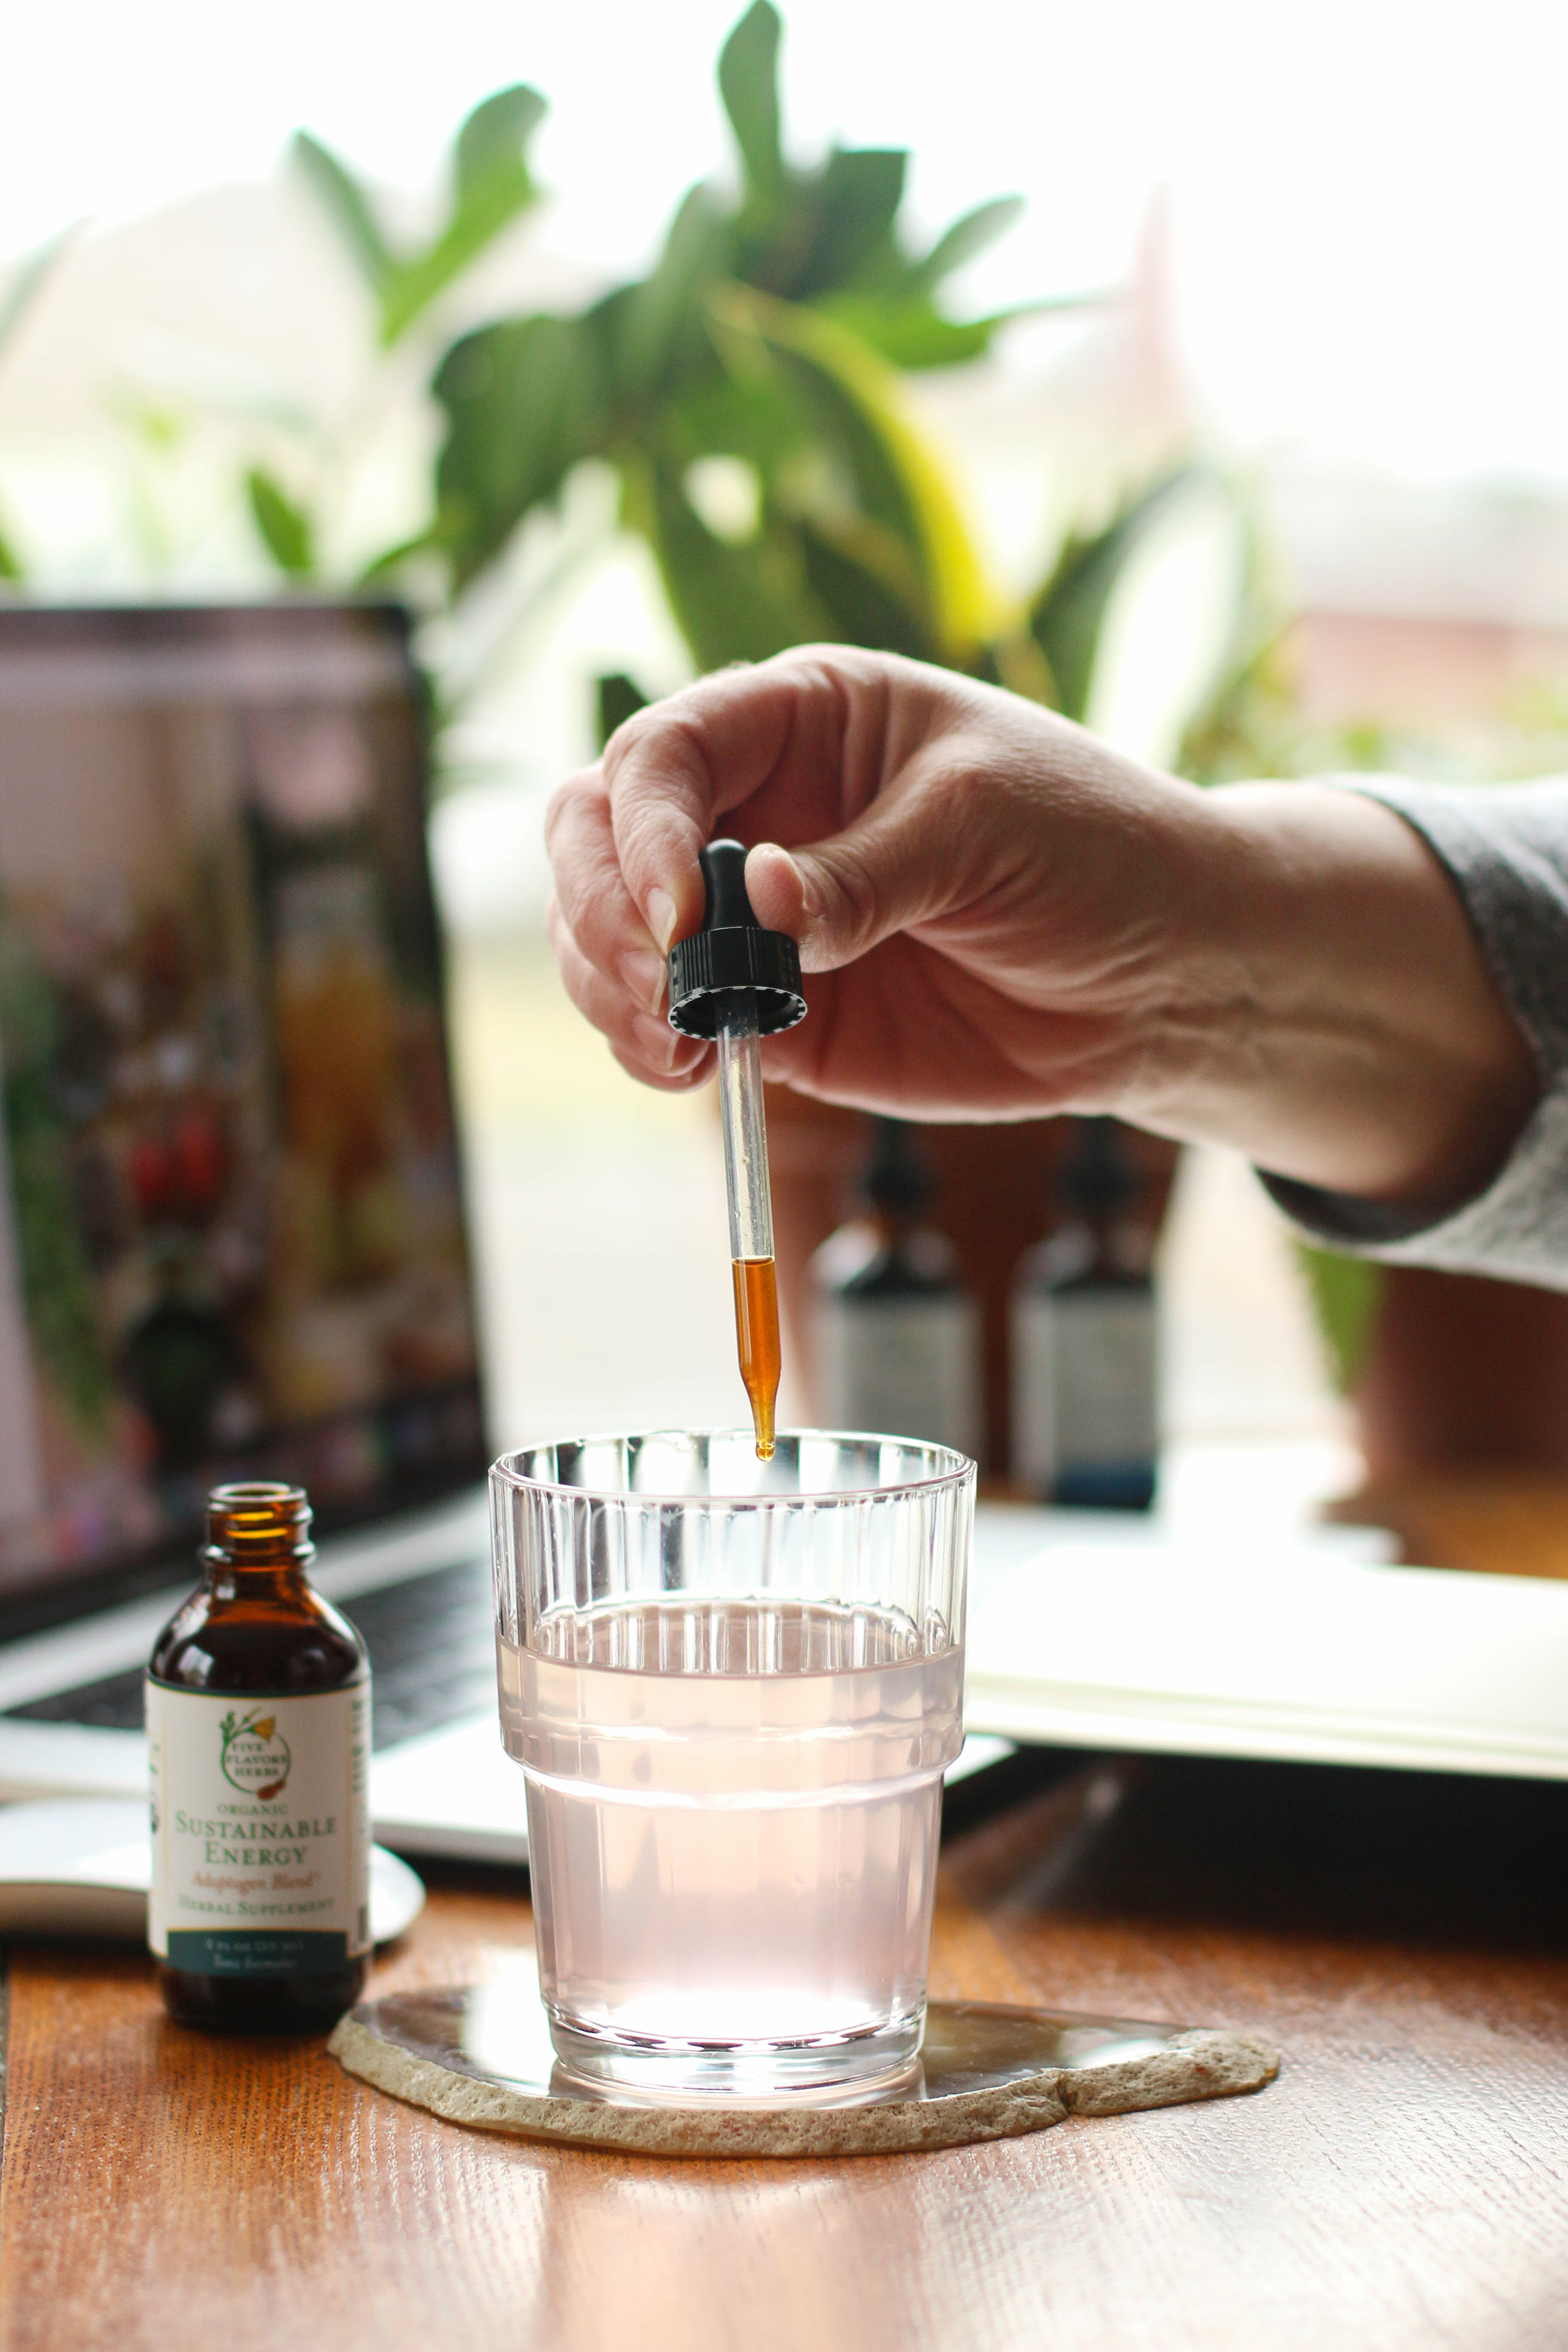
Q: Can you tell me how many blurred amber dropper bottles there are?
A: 2